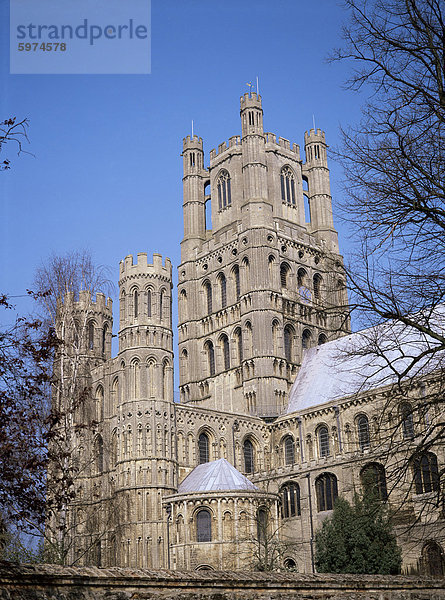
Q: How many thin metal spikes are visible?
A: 3